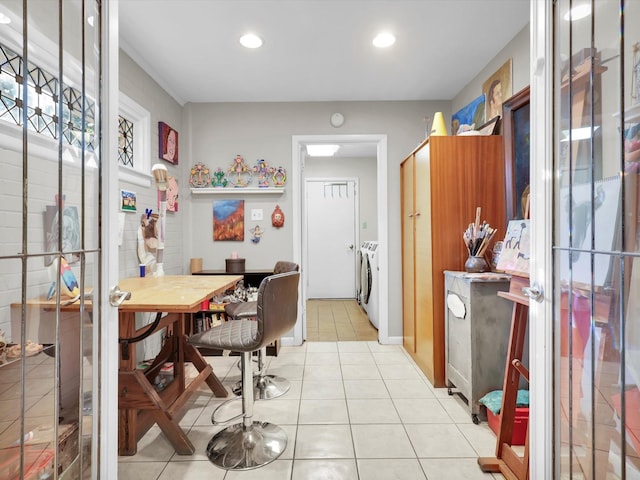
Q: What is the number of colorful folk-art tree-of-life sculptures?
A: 5